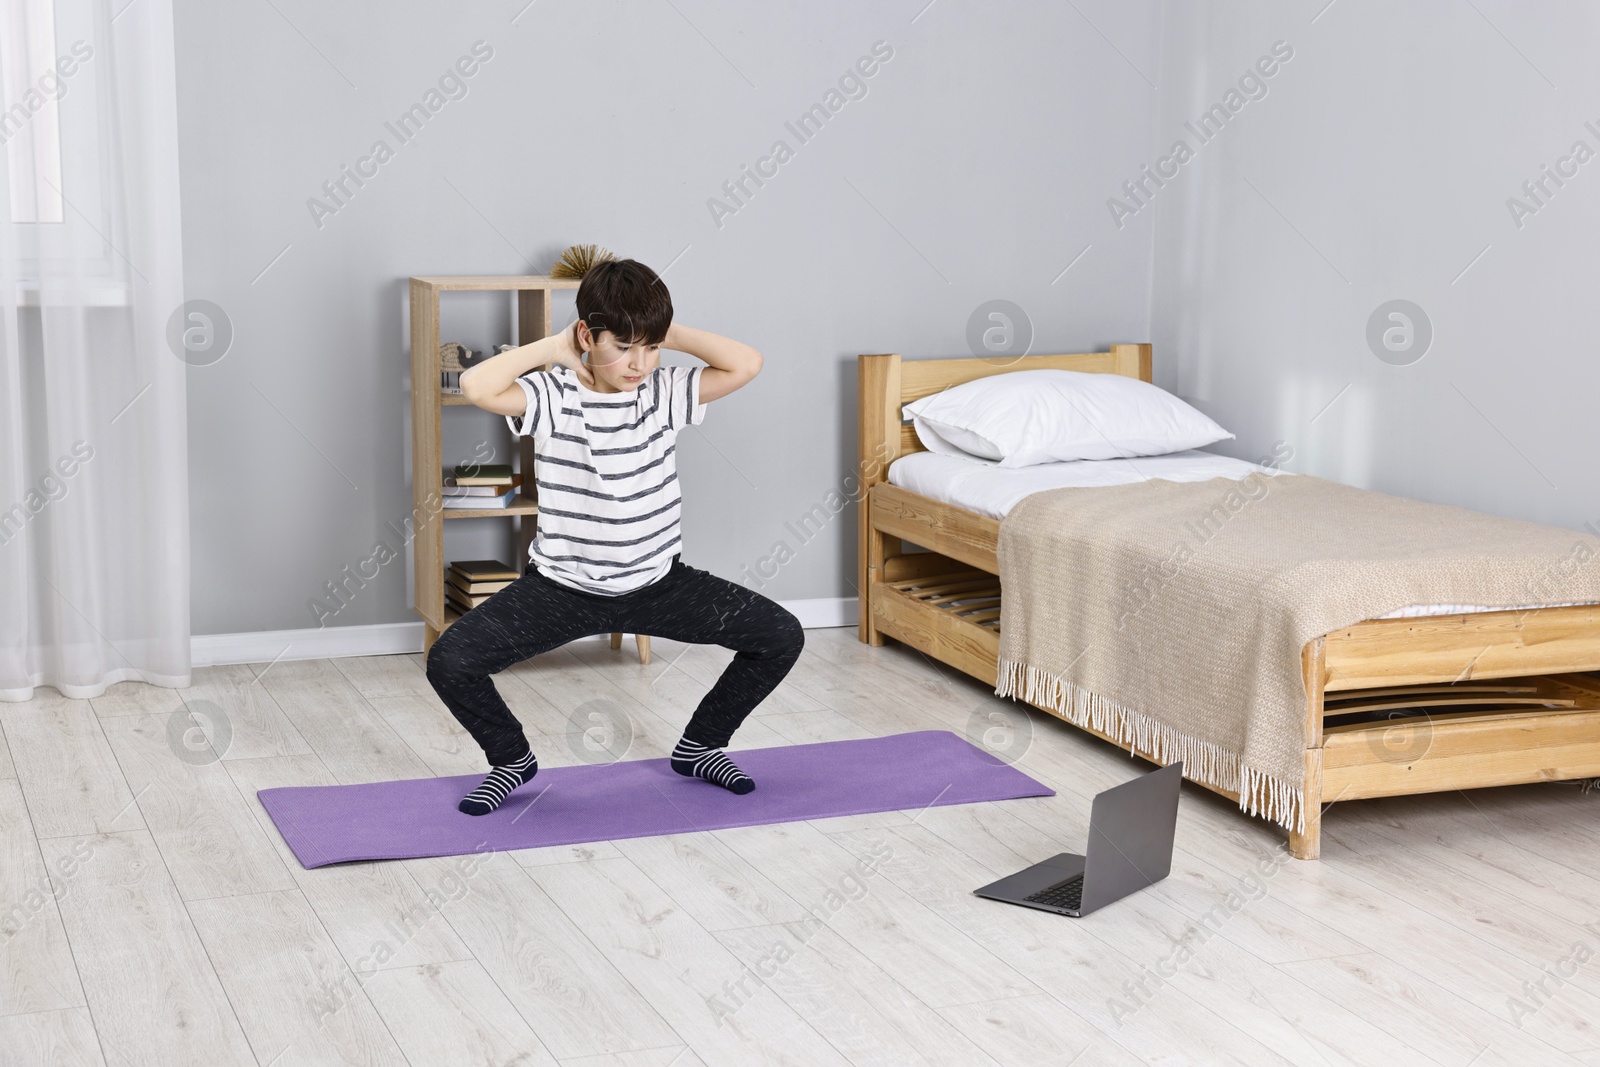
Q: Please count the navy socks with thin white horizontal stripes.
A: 2